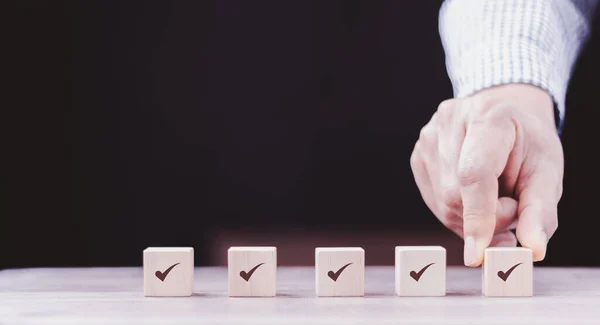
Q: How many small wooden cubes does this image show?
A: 5